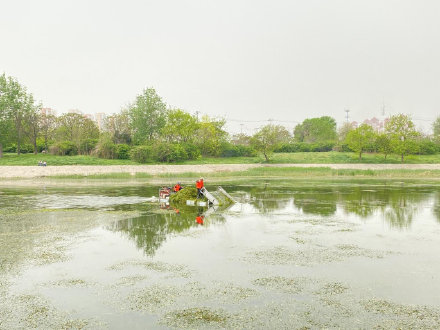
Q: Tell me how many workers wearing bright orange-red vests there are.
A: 2